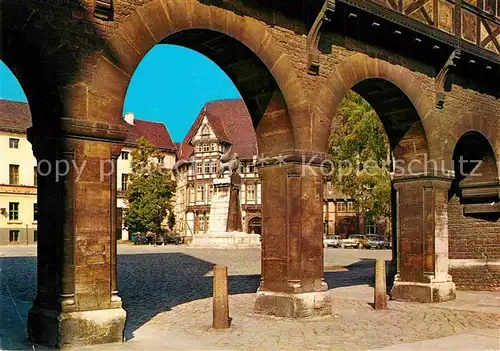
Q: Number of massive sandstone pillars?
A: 3